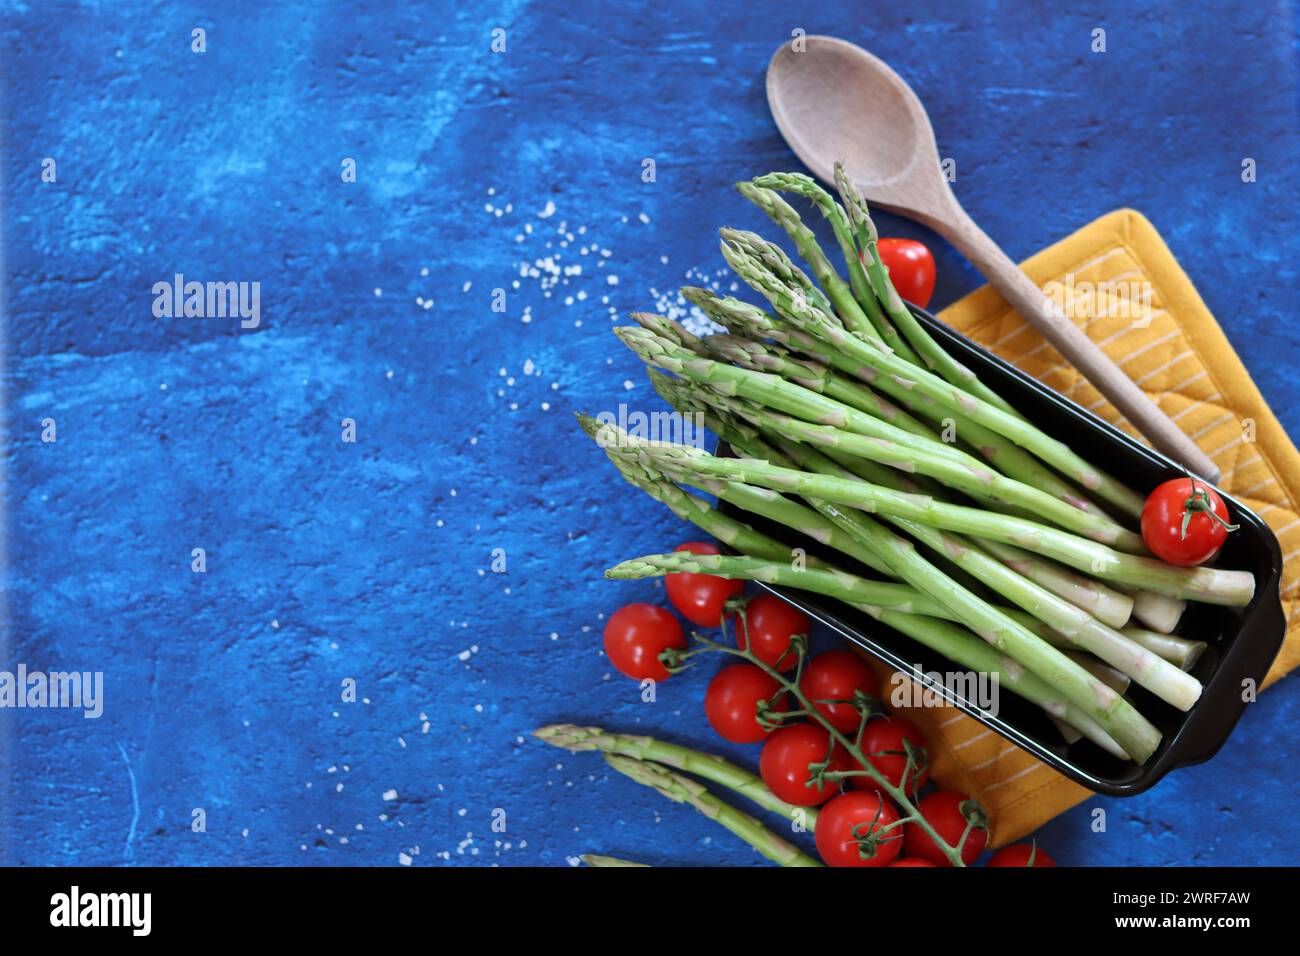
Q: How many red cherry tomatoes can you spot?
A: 13